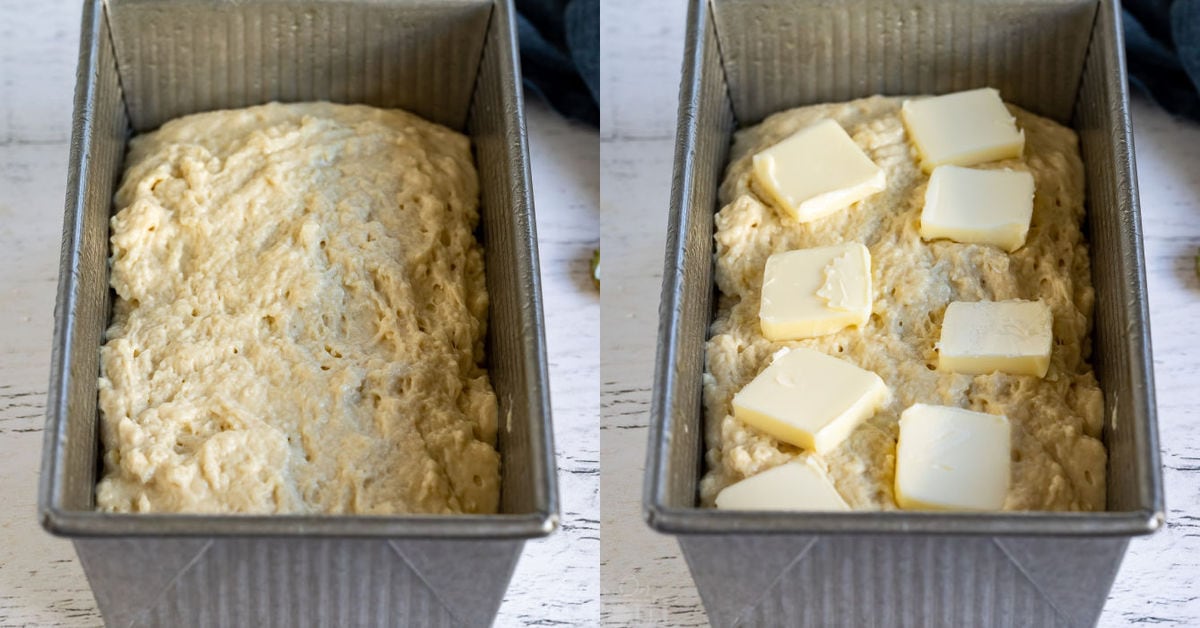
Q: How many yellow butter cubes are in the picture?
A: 8